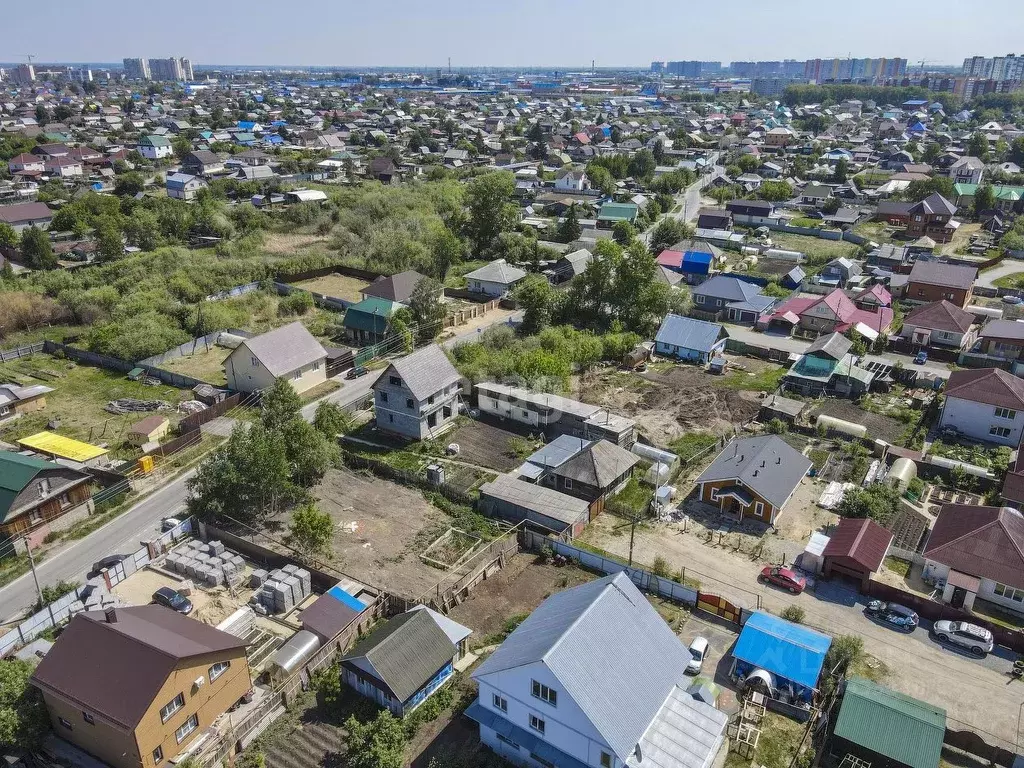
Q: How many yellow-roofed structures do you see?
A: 1